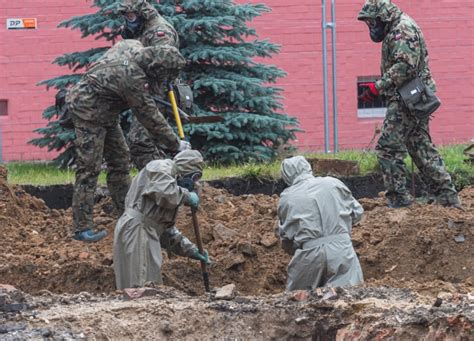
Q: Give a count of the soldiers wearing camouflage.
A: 3